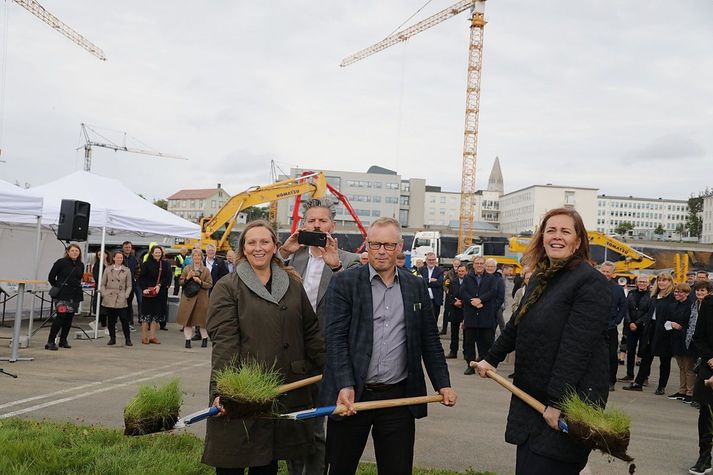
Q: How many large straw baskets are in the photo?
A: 0